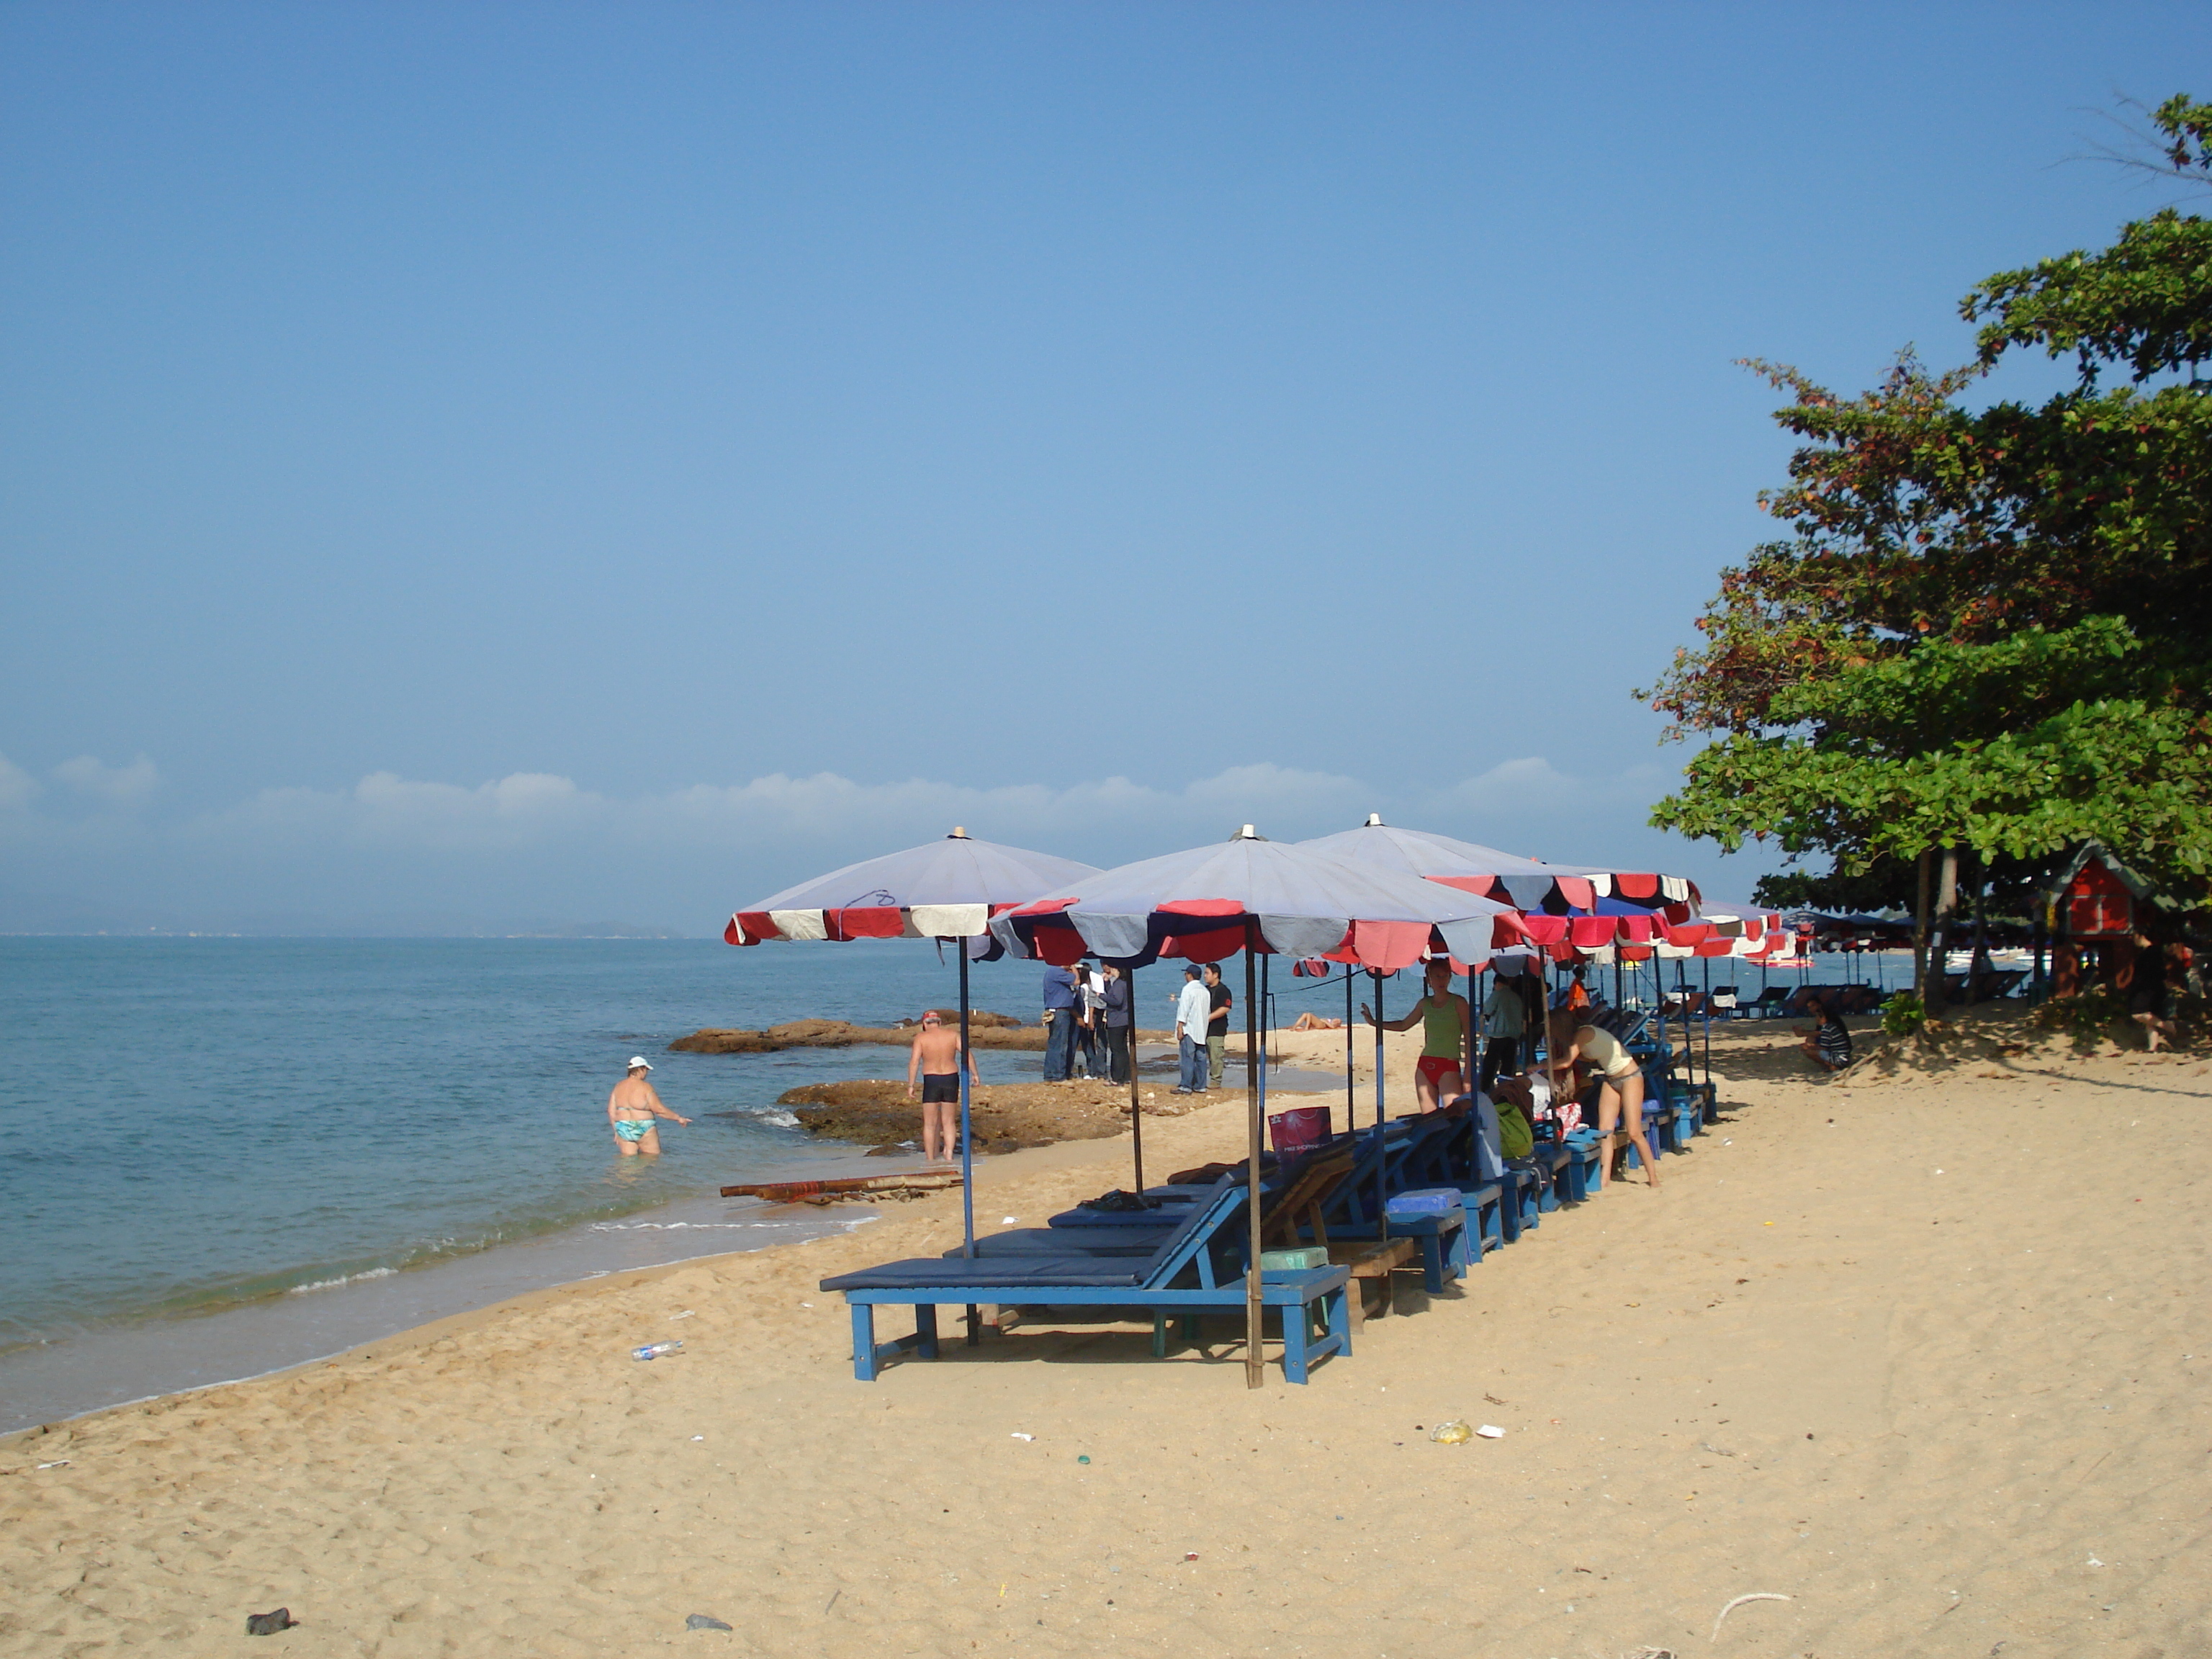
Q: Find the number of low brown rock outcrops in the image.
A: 2